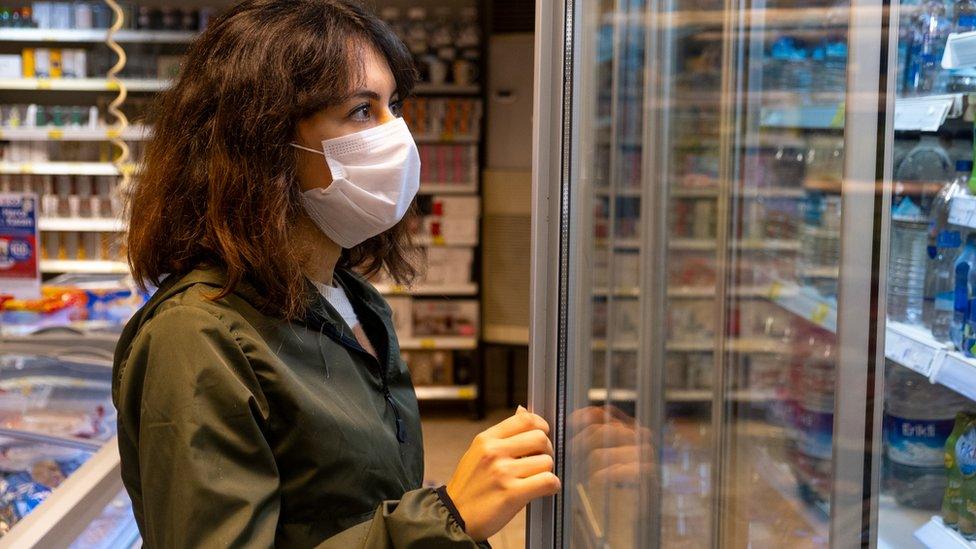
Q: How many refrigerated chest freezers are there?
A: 1